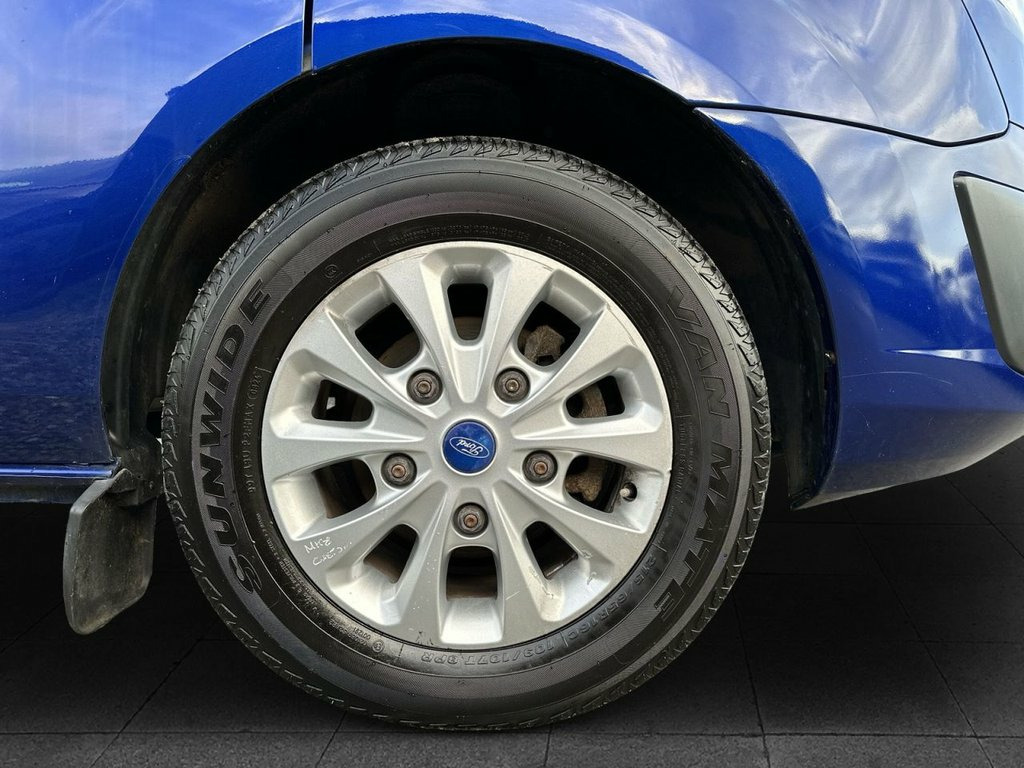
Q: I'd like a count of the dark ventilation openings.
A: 10